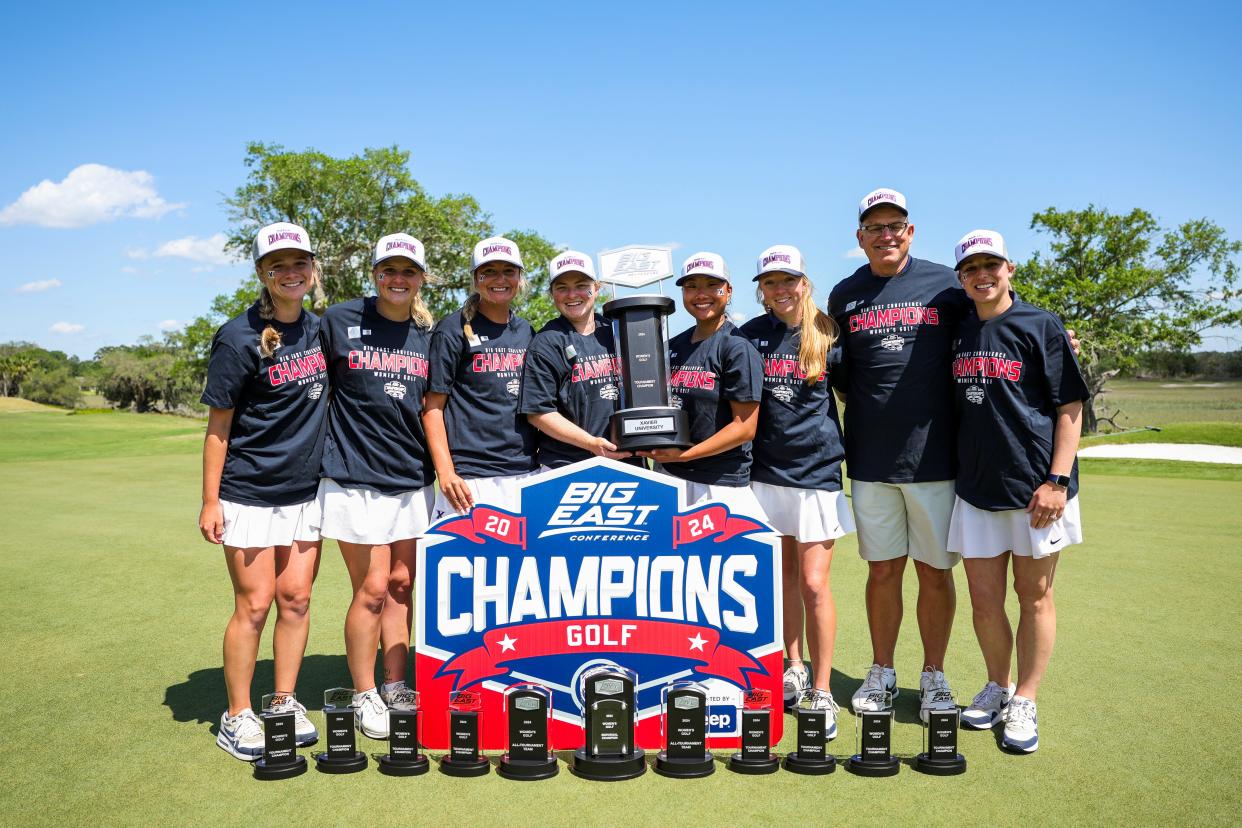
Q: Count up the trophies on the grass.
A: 11